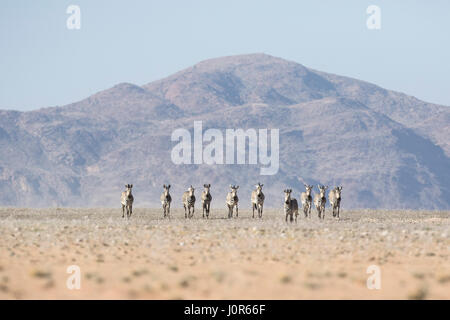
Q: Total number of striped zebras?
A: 10